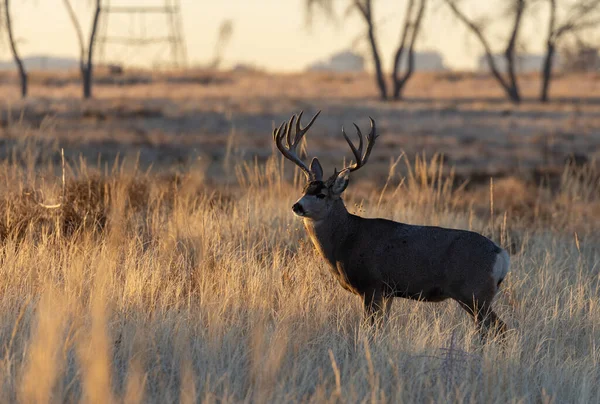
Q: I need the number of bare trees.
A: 6